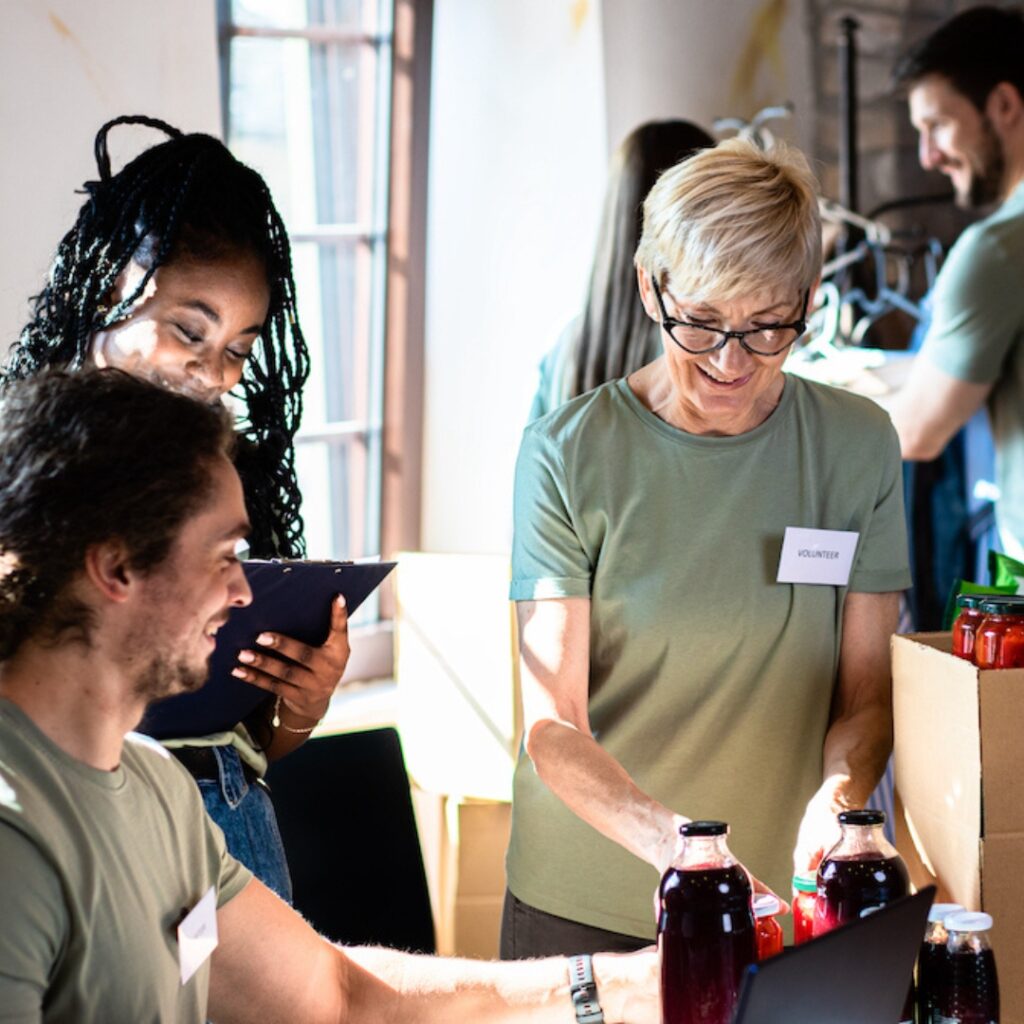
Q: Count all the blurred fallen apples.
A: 0